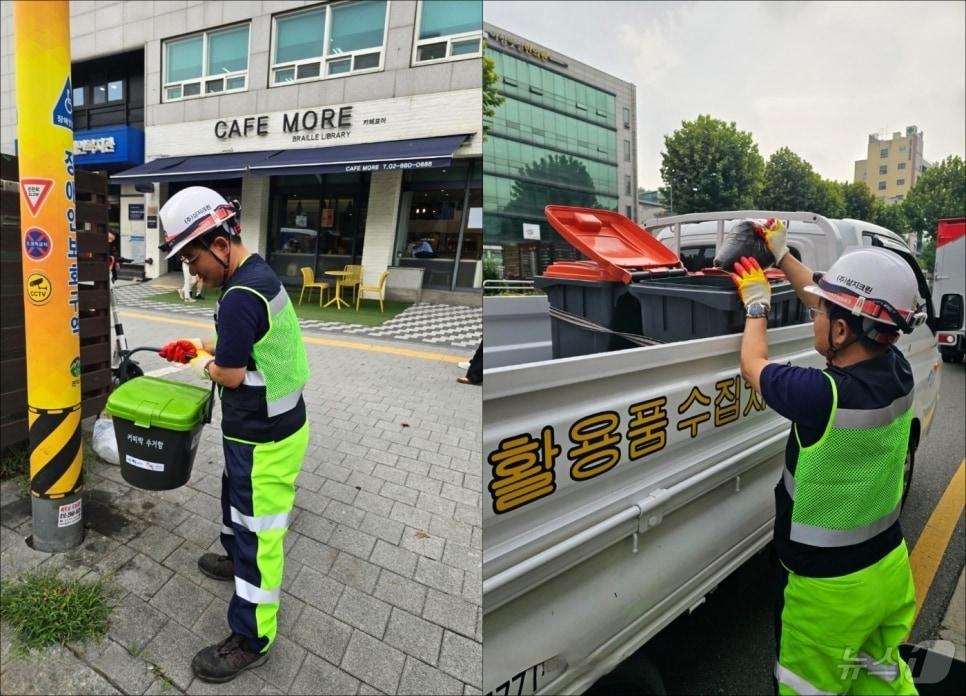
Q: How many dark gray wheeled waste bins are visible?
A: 2